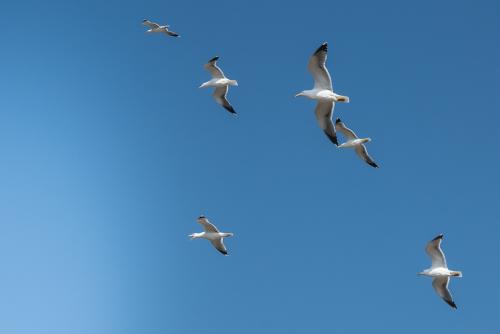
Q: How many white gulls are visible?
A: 6